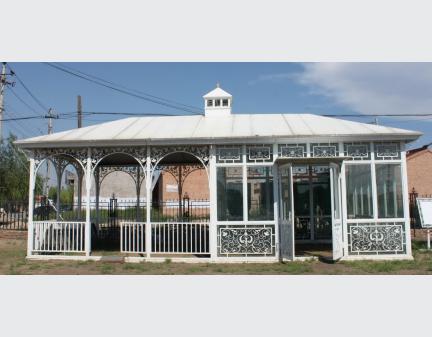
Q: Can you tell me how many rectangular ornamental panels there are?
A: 8